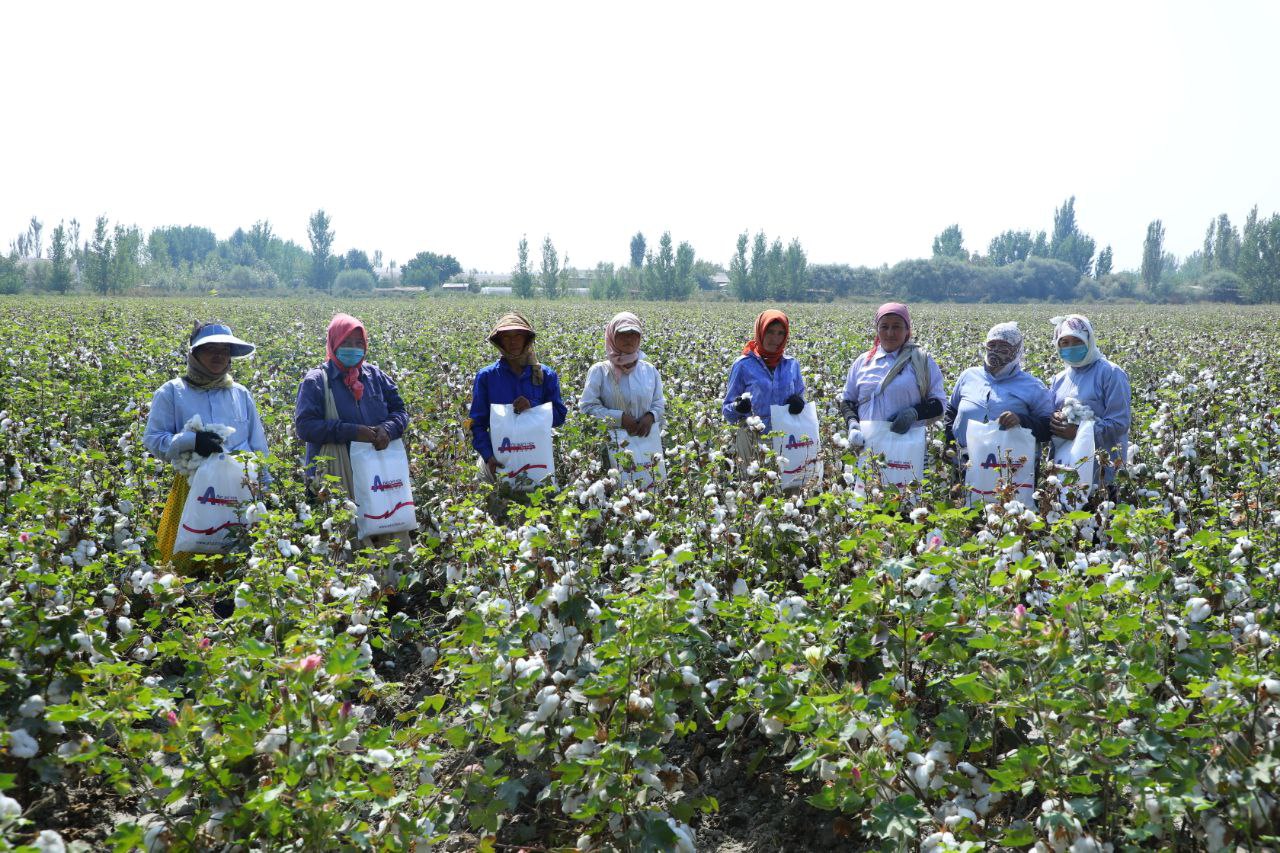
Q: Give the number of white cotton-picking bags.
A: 8